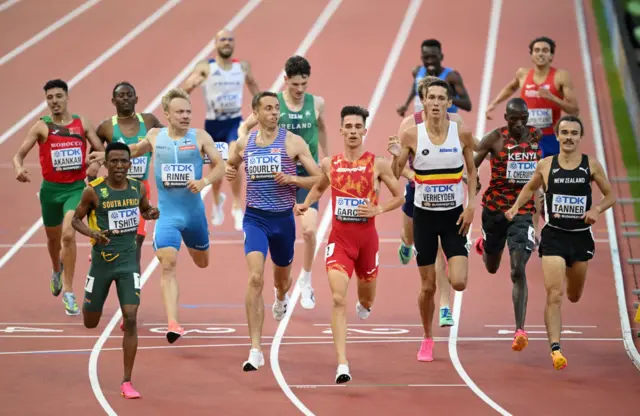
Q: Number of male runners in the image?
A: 14